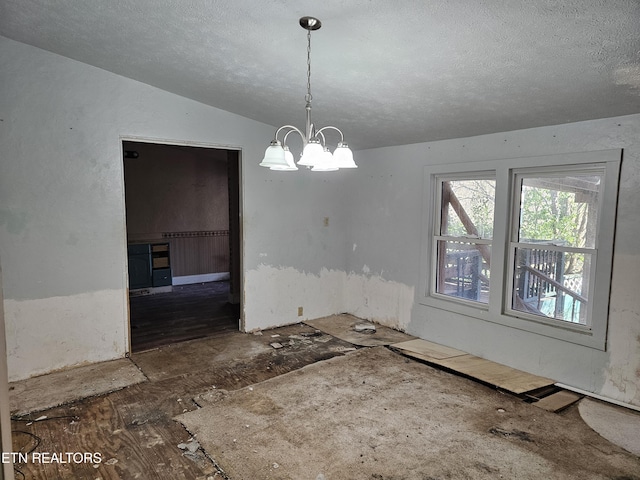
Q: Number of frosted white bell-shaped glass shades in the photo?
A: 5